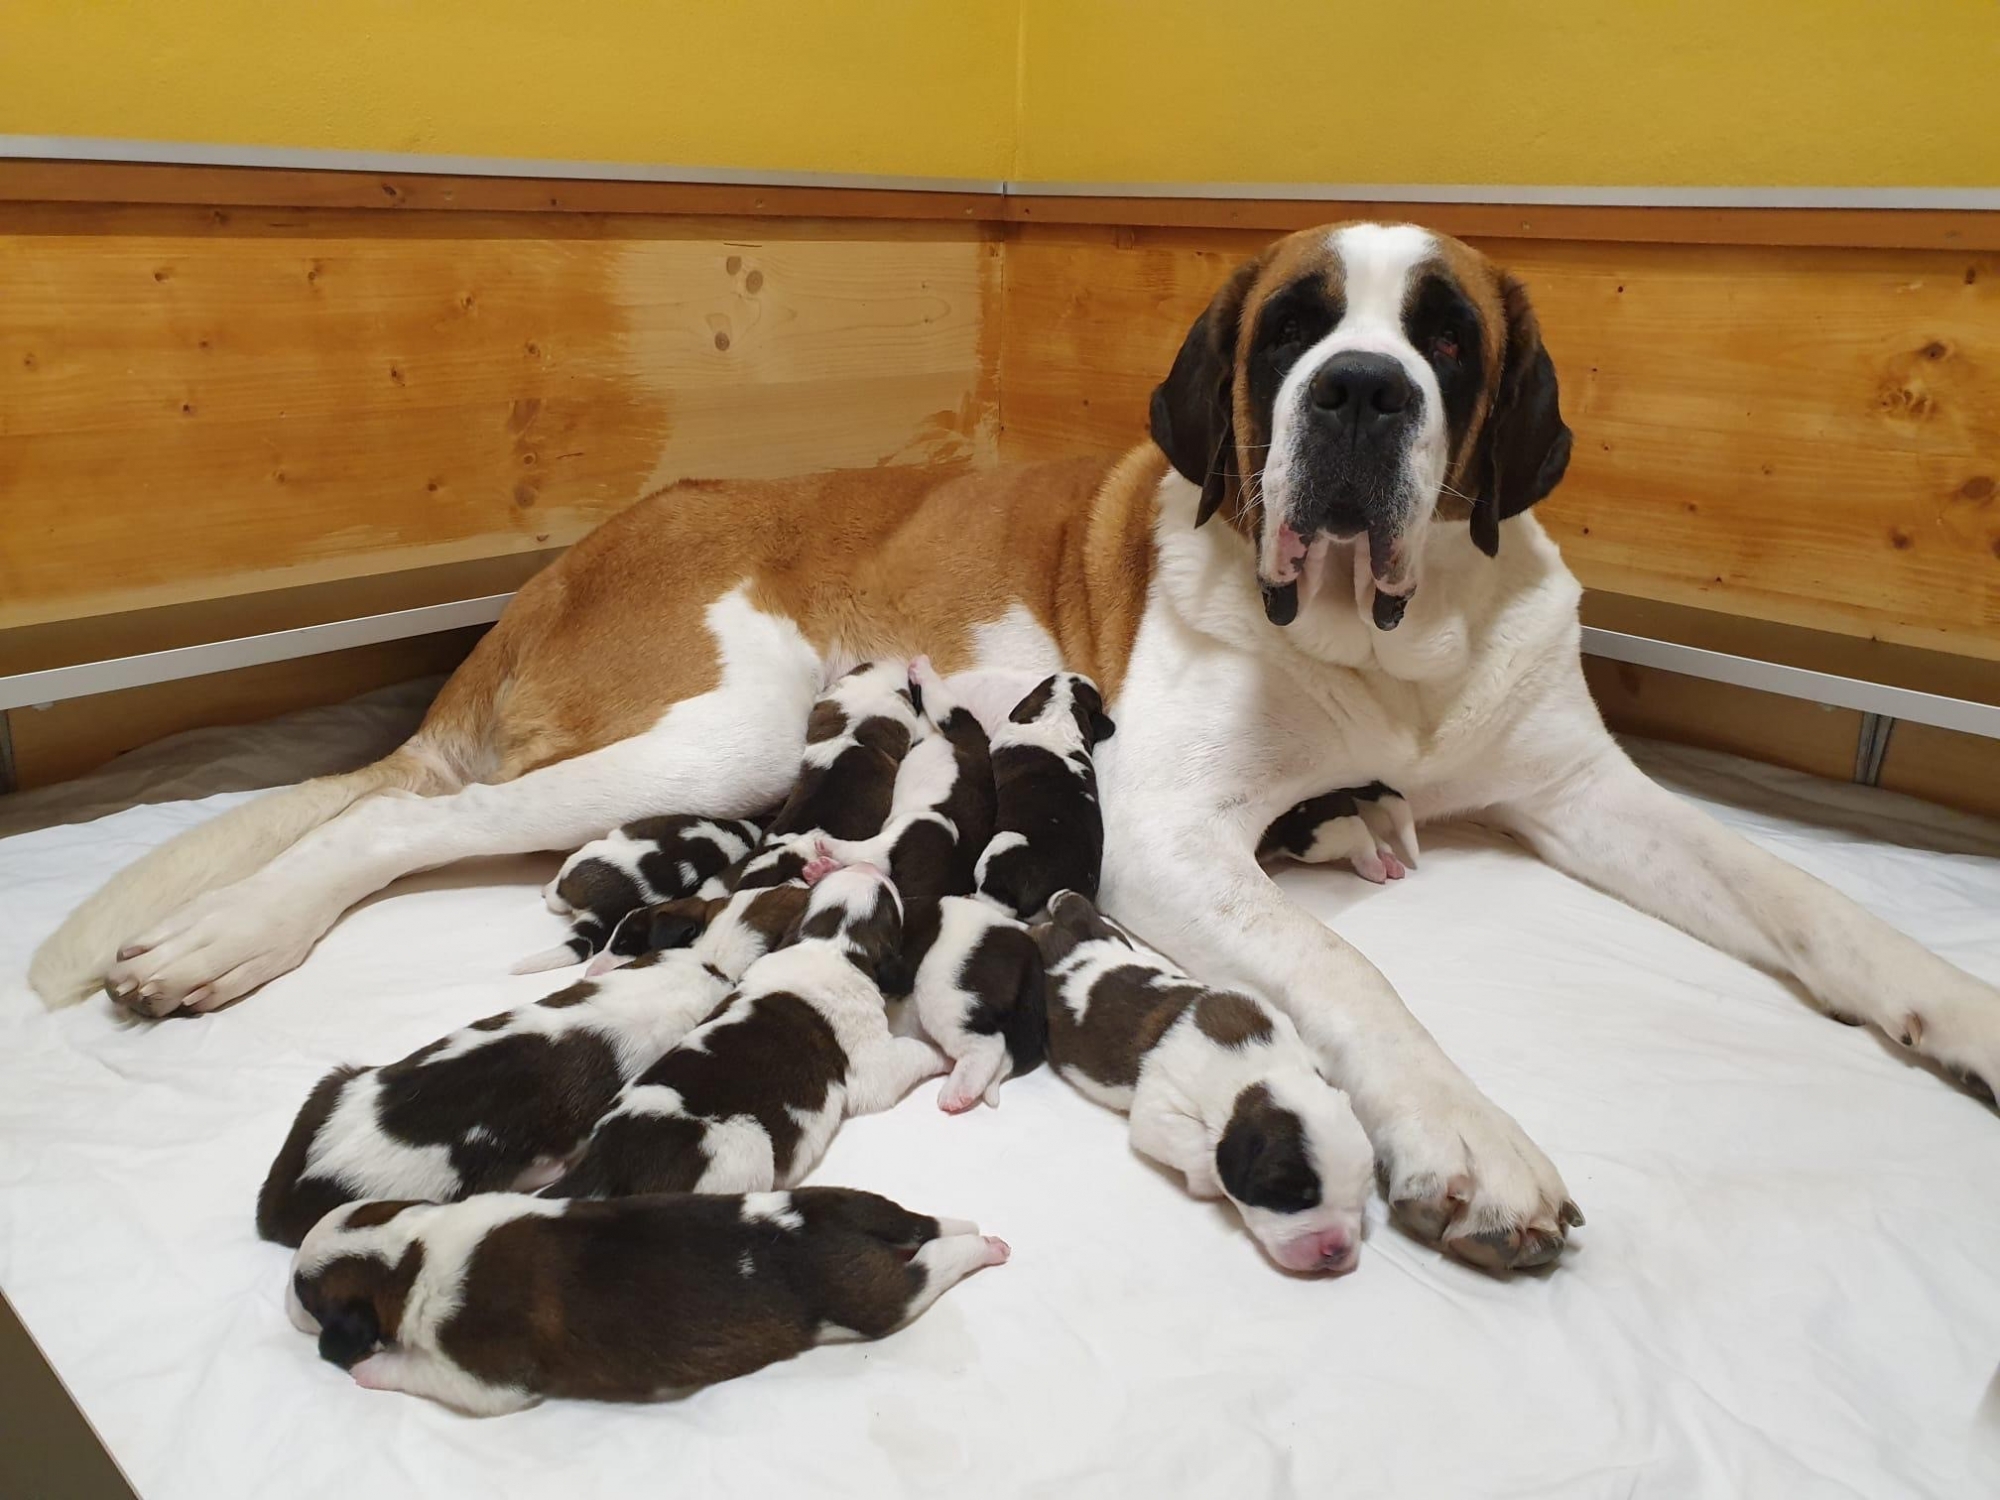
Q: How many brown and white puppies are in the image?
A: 11